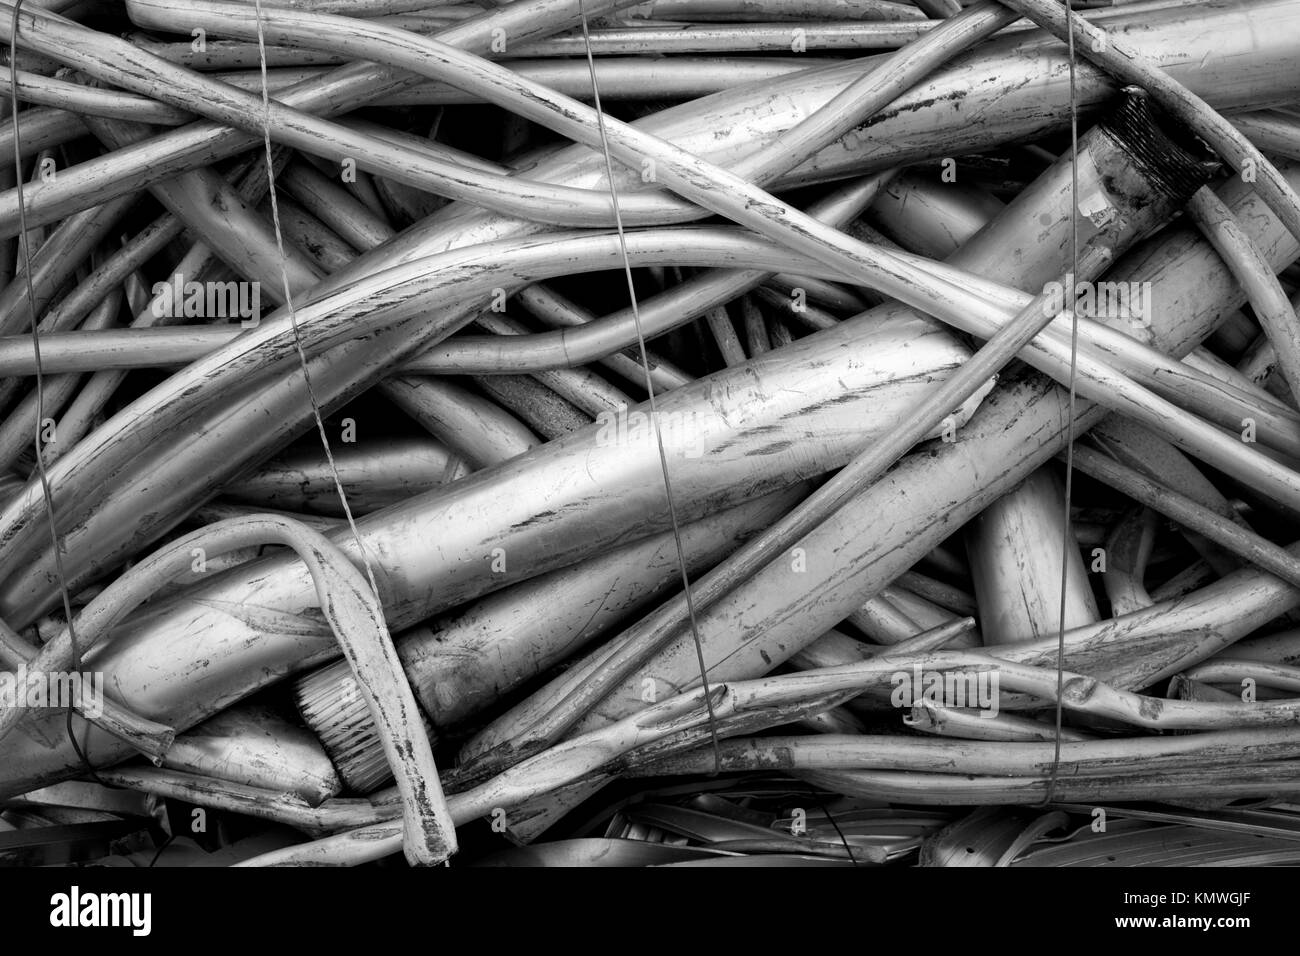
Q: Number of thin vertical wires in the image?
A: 4